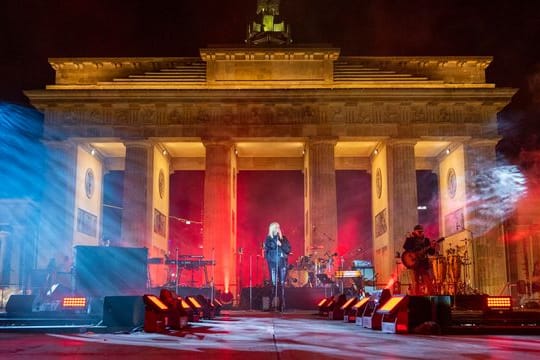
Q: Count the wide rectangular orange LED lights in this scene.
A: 2